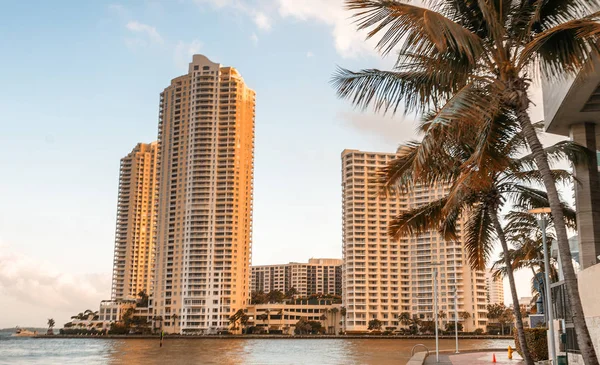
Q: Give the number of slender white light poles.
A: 3